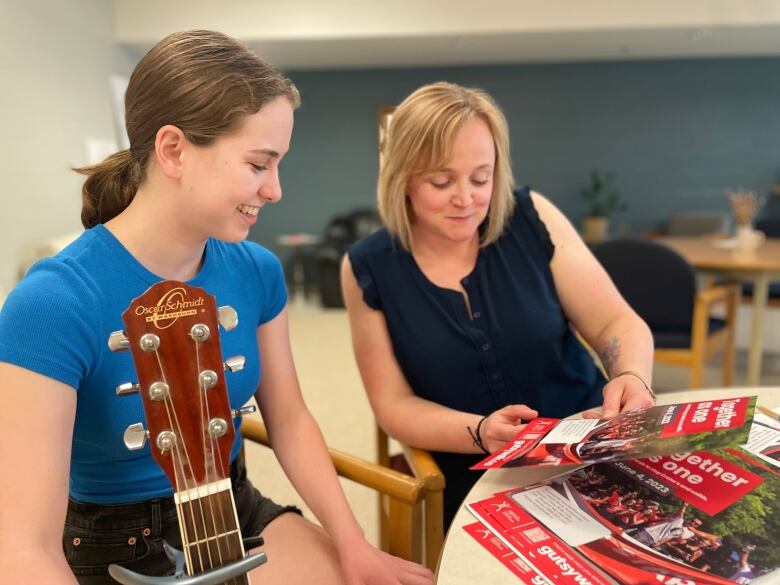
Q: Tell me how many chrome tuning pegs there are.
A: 6